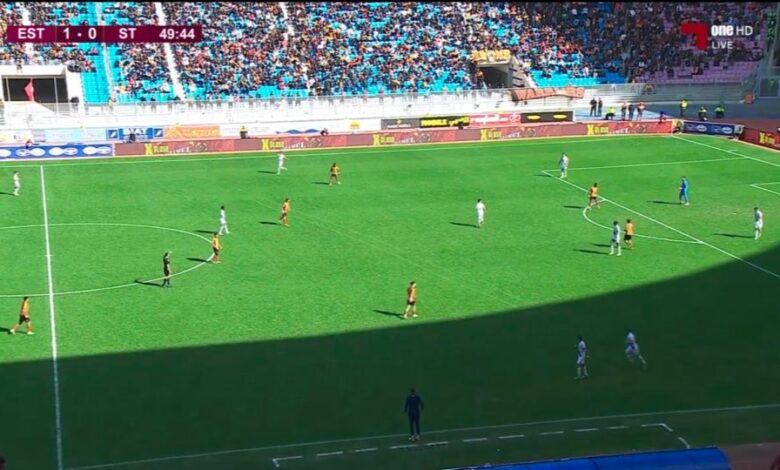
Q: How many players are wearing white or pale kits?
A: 9